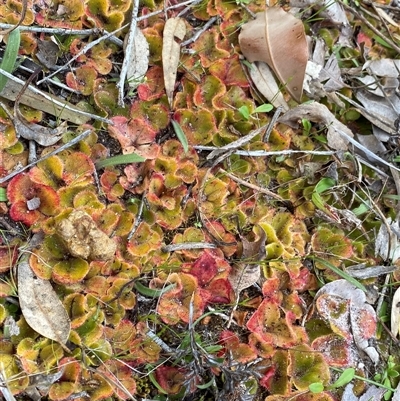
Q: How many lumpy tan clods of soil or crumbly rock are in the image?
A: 1